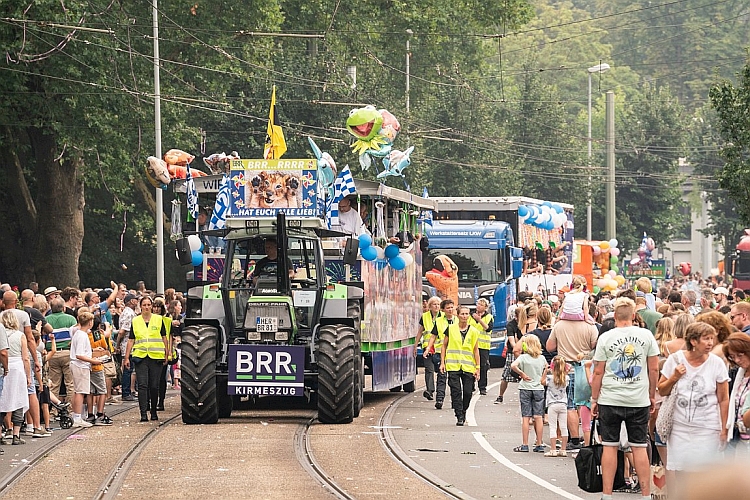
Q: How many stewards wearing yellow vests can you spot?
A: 6